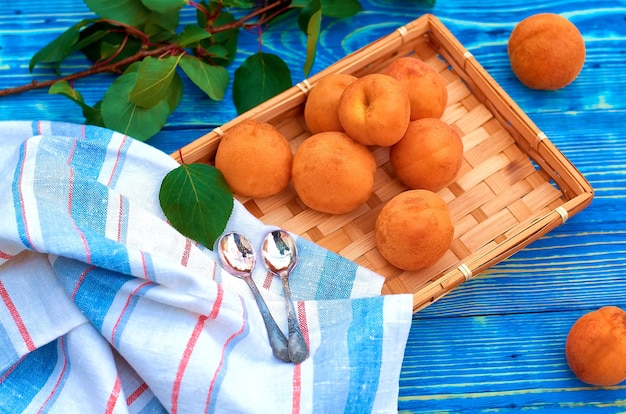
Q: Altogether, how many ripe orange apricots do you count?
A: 9